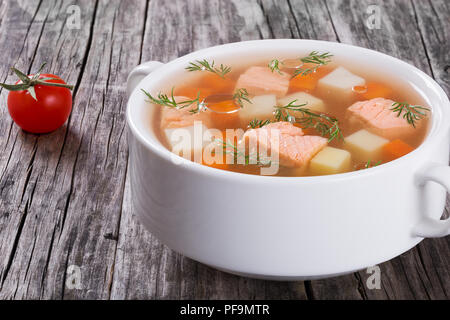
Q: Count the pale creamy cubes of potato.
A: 6